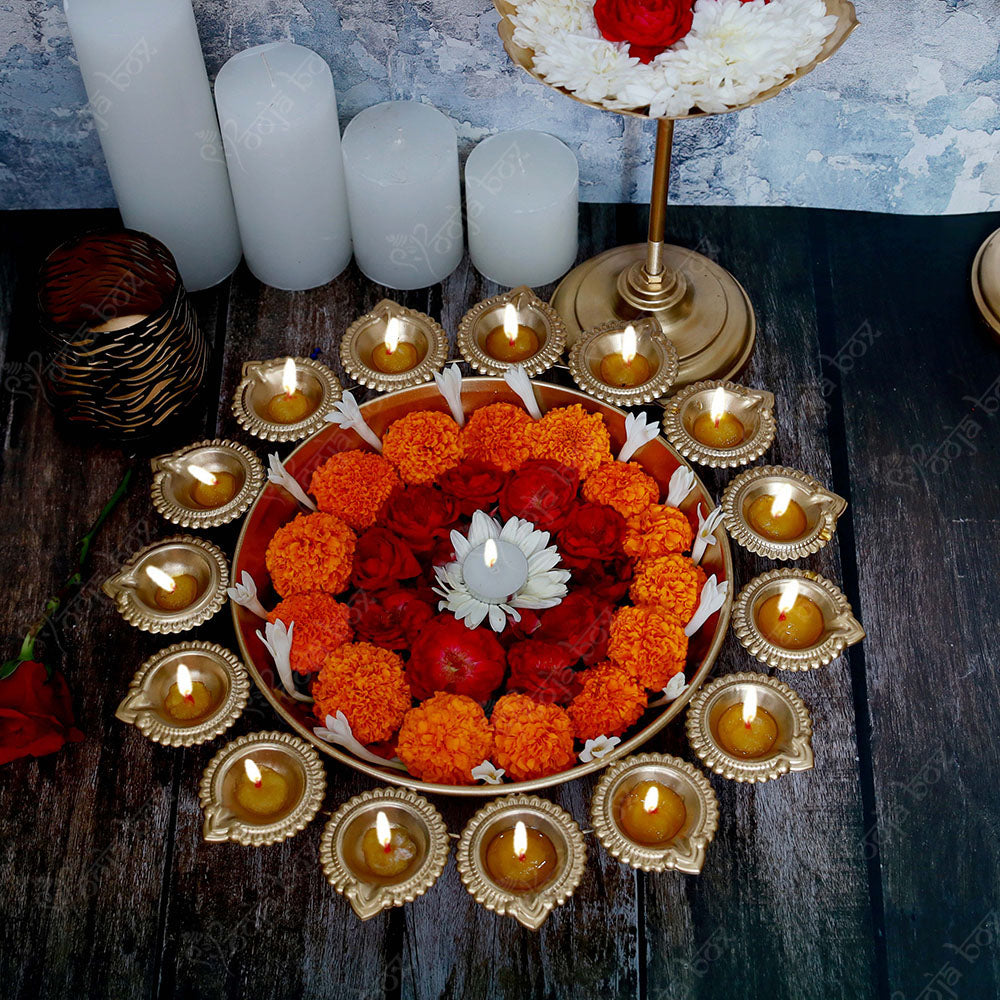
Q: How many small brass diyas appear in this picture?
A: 15